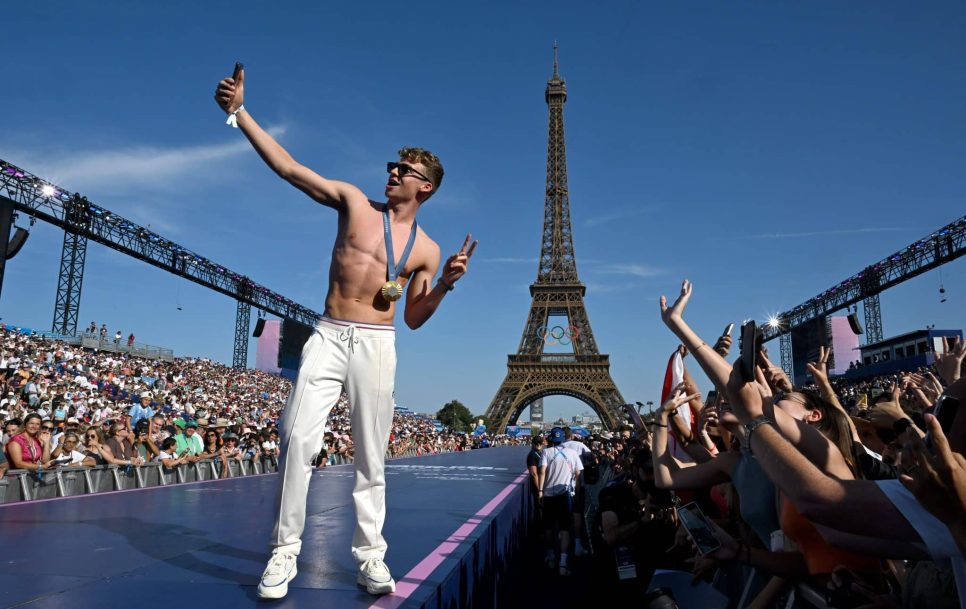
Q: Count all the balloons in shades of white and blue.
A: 0